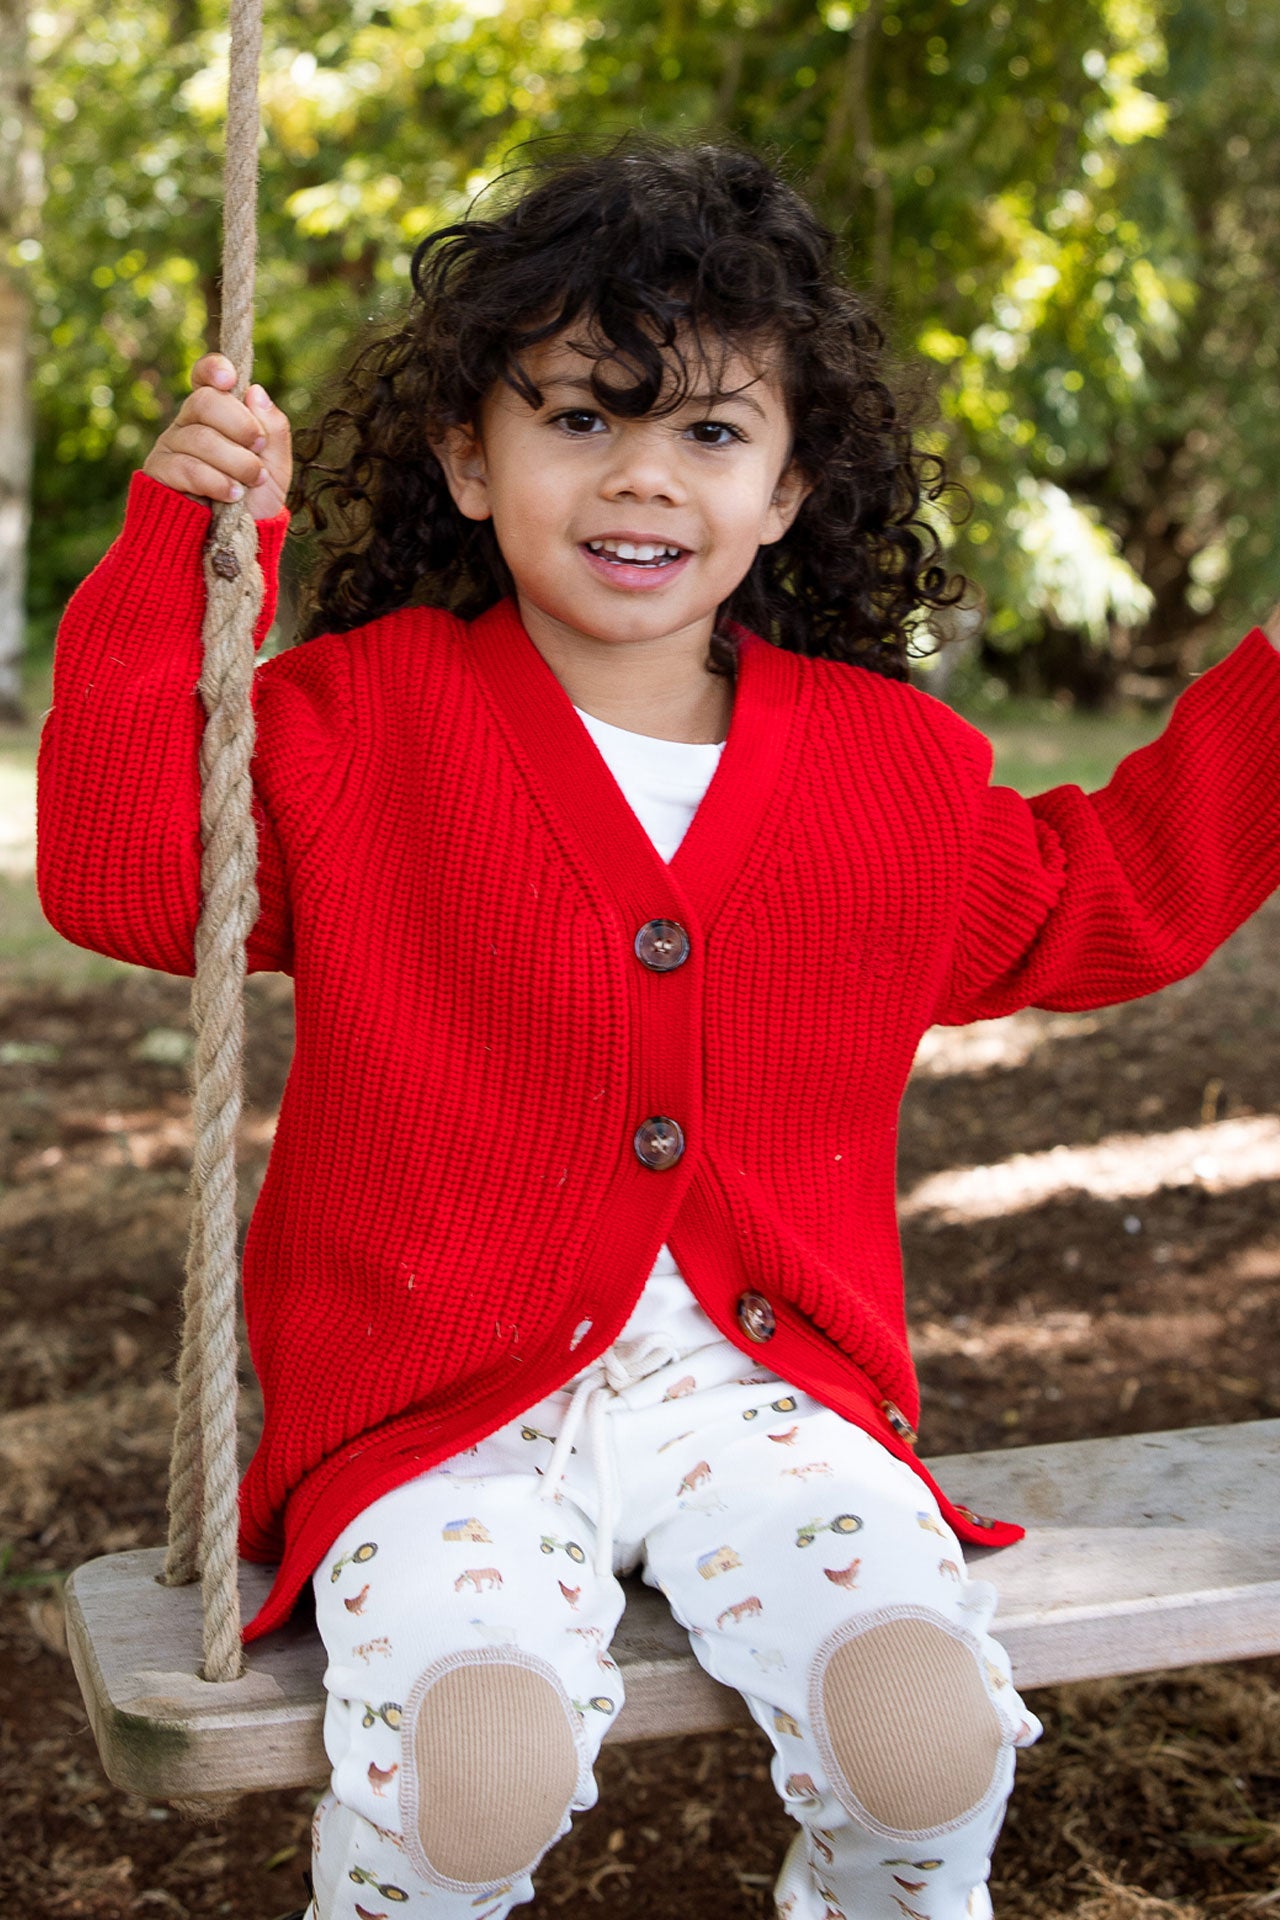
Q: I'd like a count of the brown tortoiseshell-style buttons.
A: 5